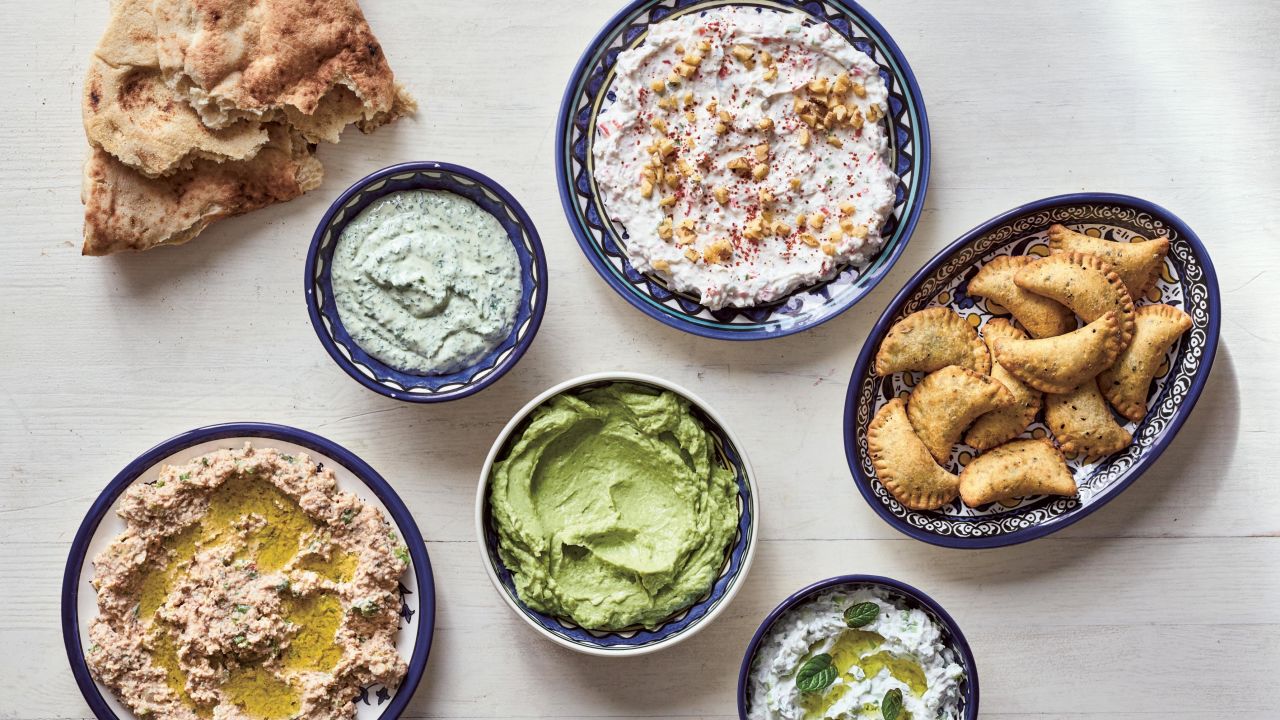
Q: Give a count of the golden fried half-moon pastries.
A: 11